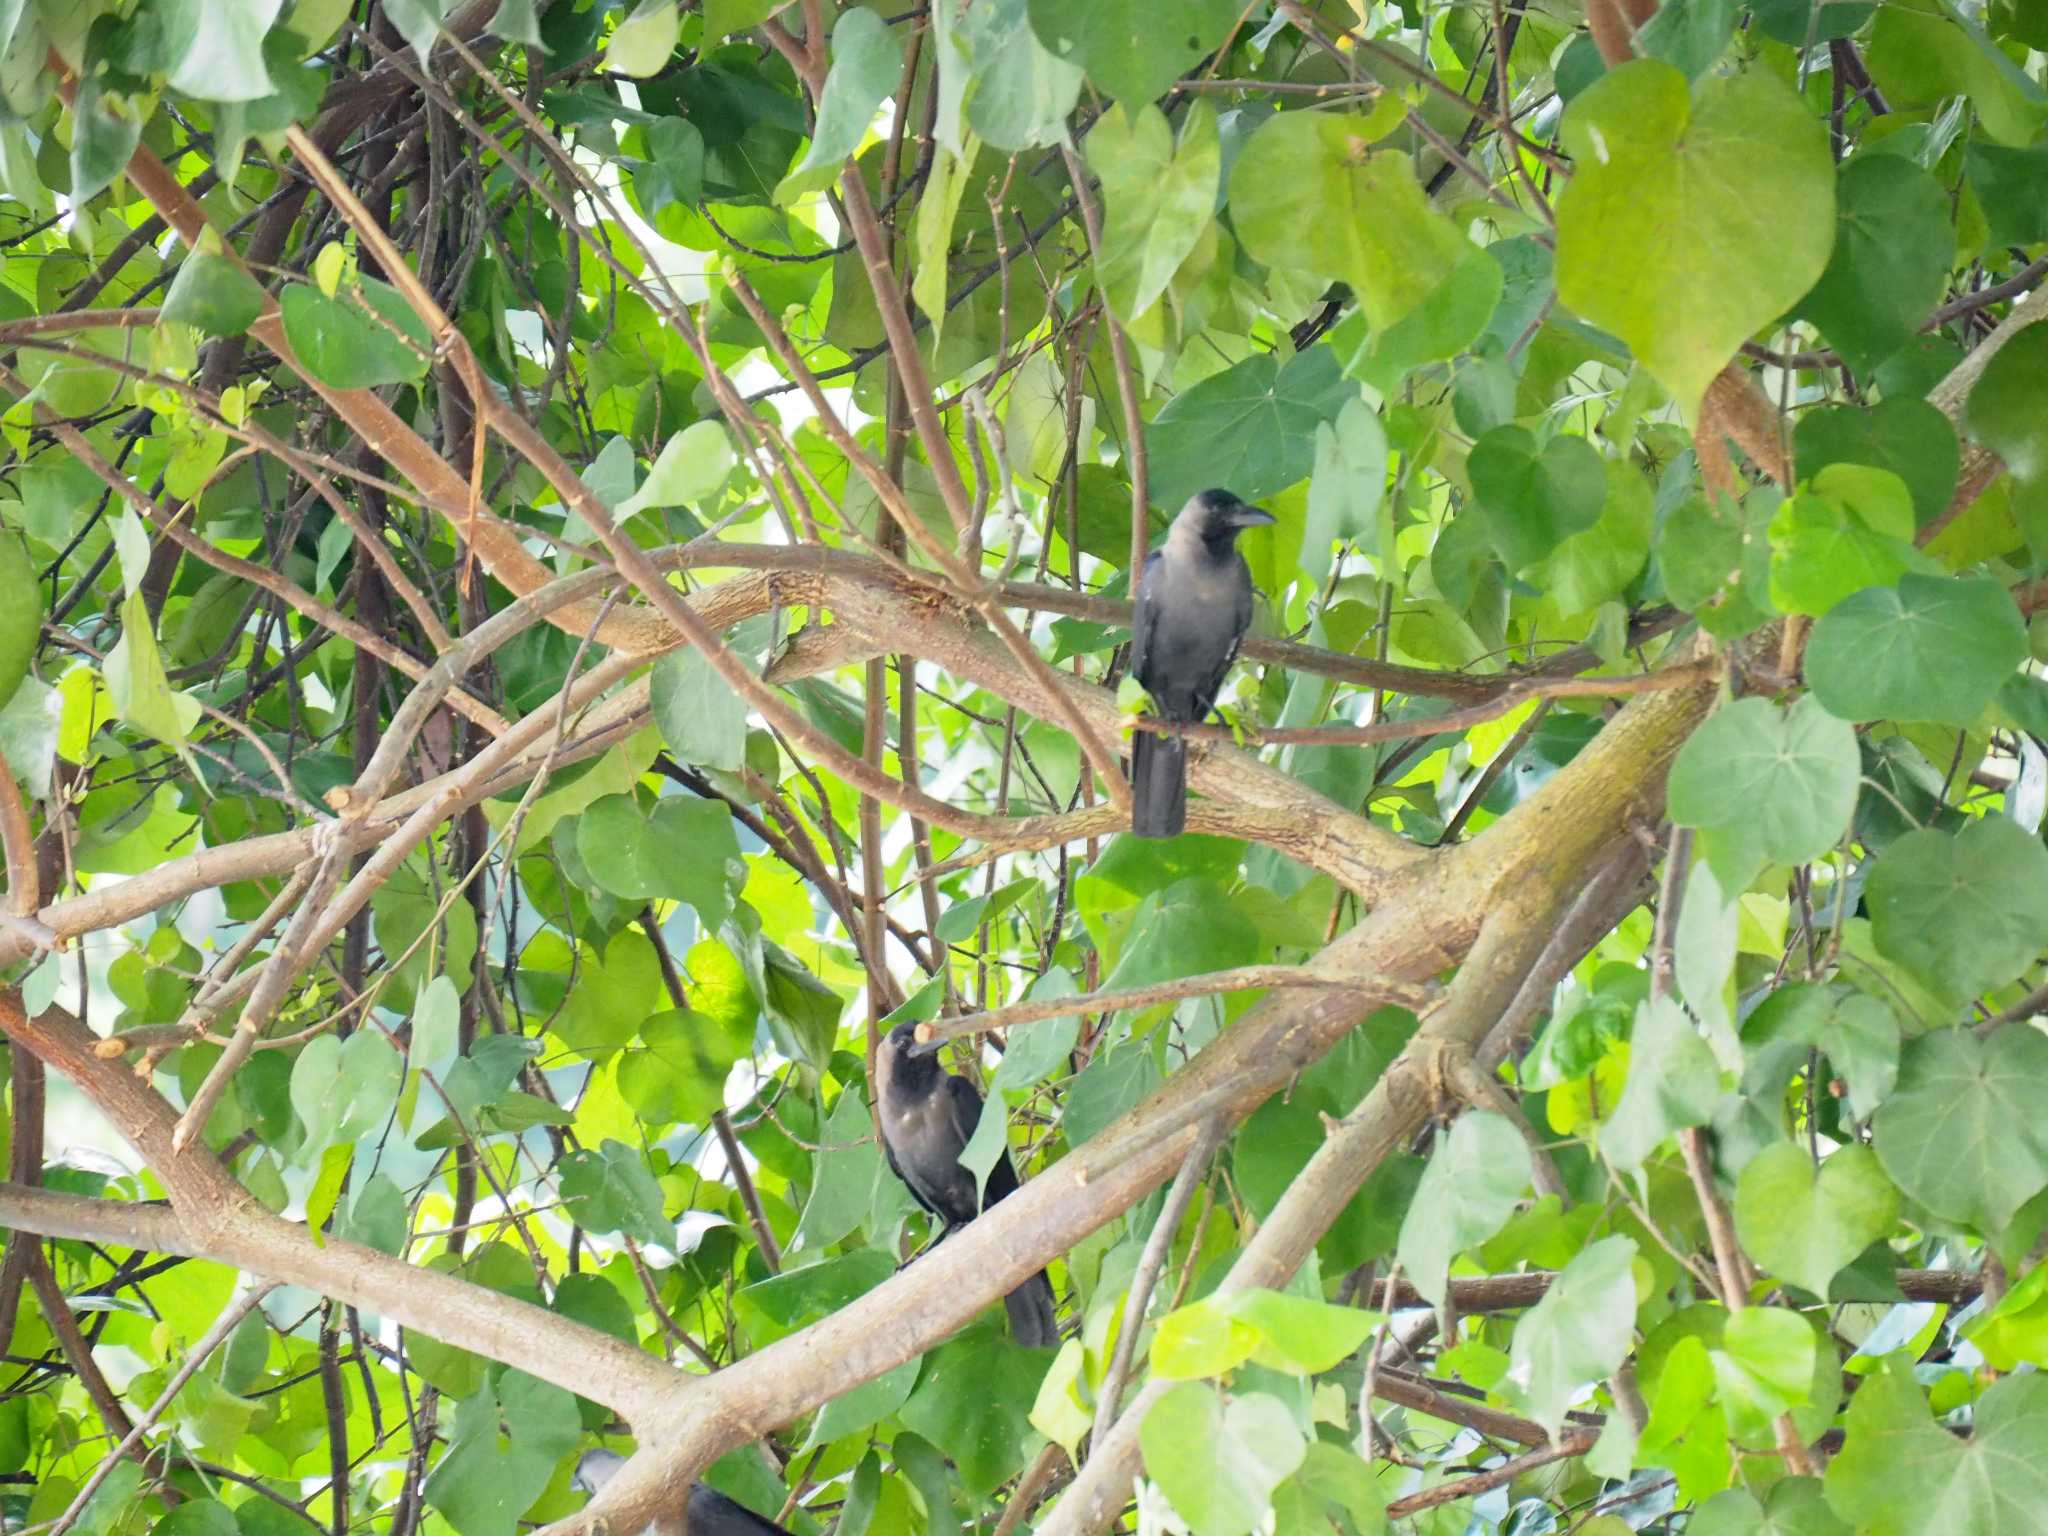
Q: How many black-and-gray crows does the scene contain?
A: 3